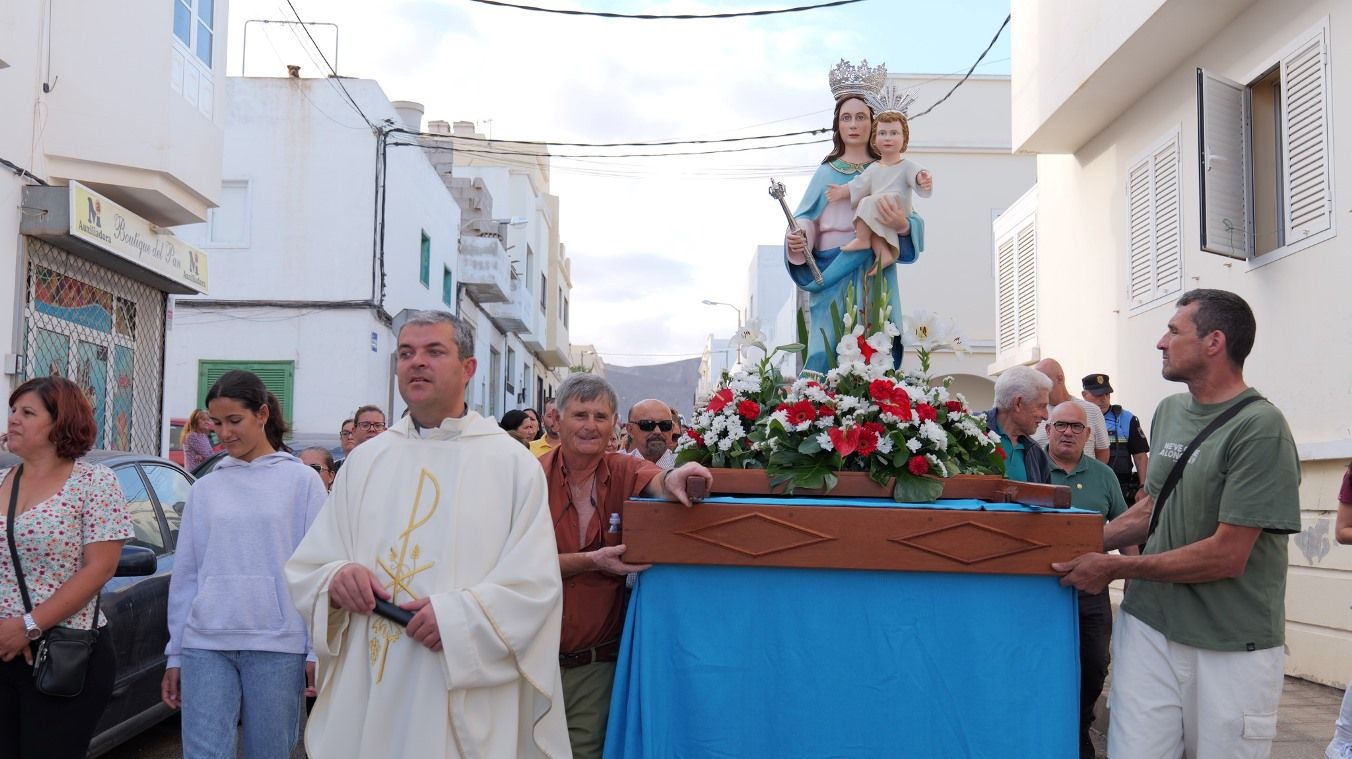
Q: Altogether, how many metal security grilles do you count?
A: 1